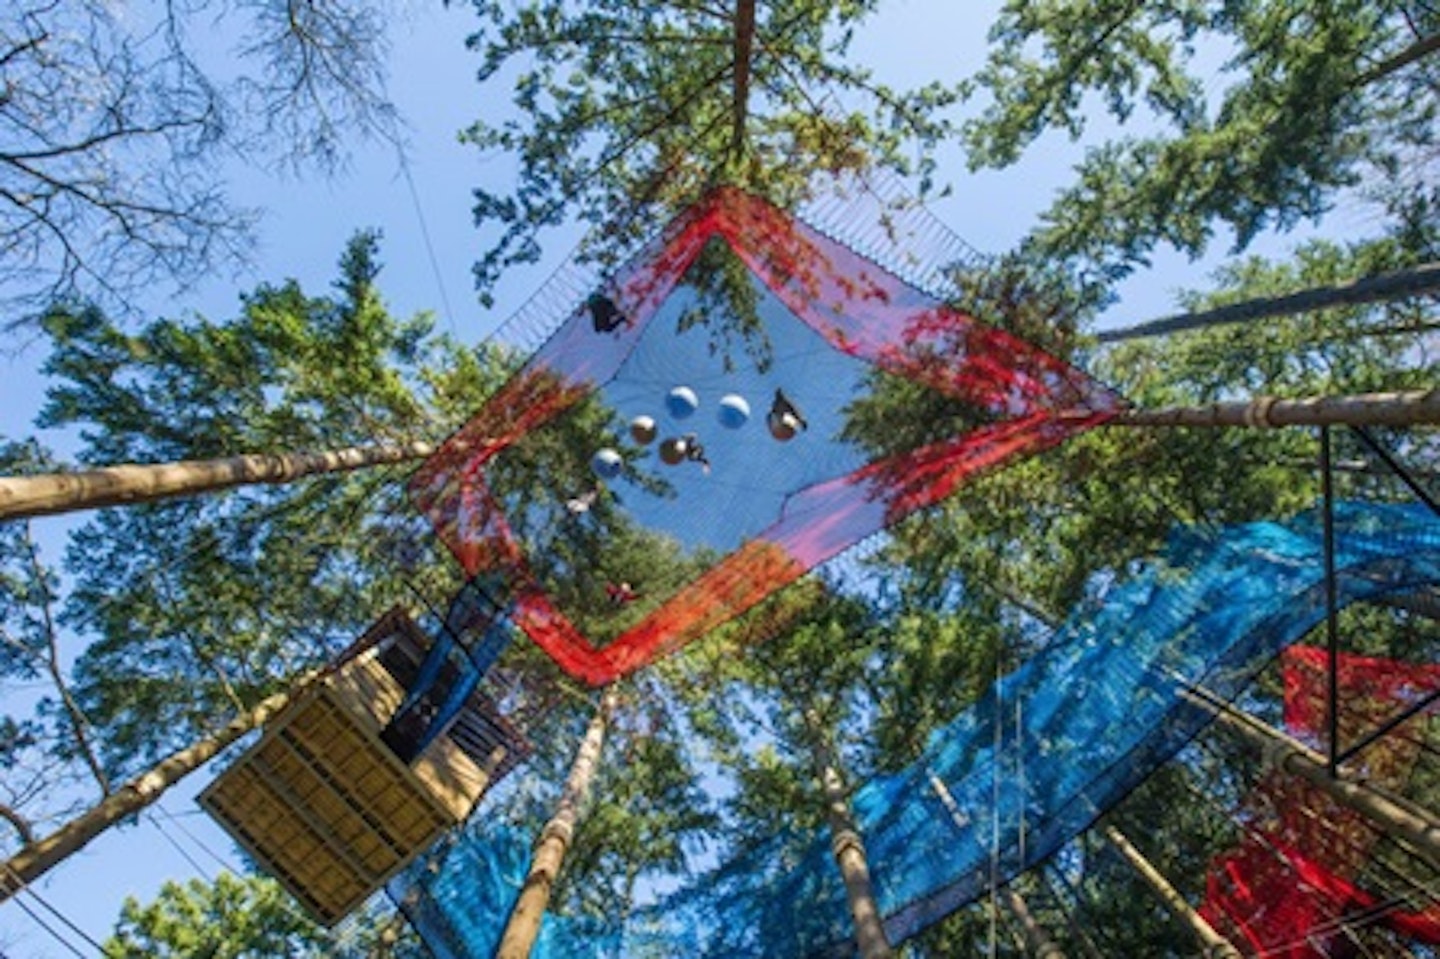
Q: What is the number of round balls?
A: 6